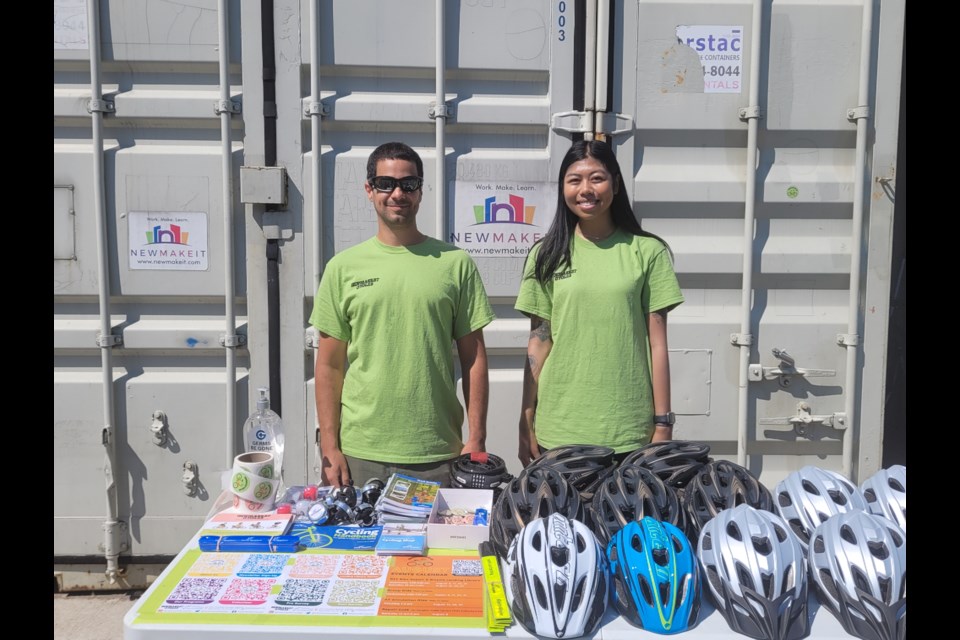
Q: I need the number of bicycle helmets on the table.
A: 11